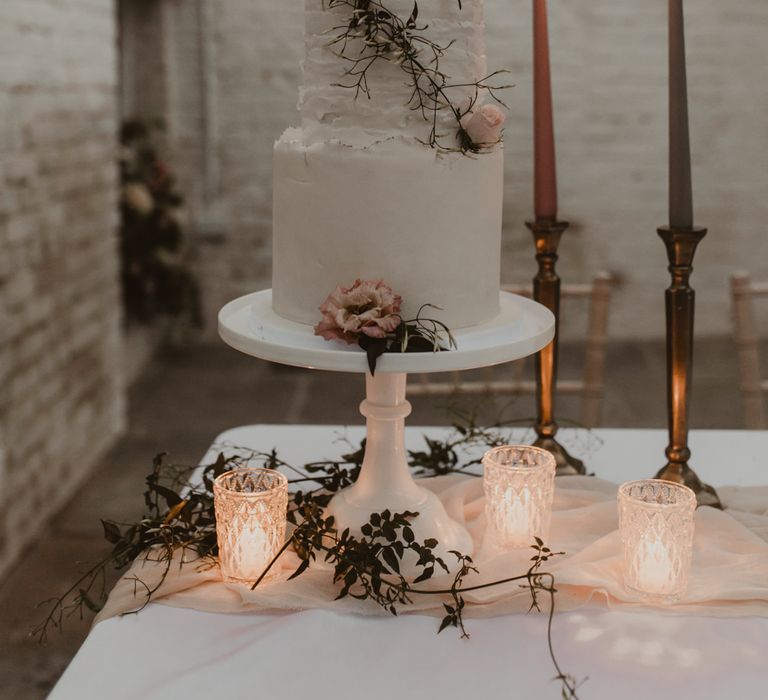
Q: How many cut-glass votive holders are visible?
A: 3